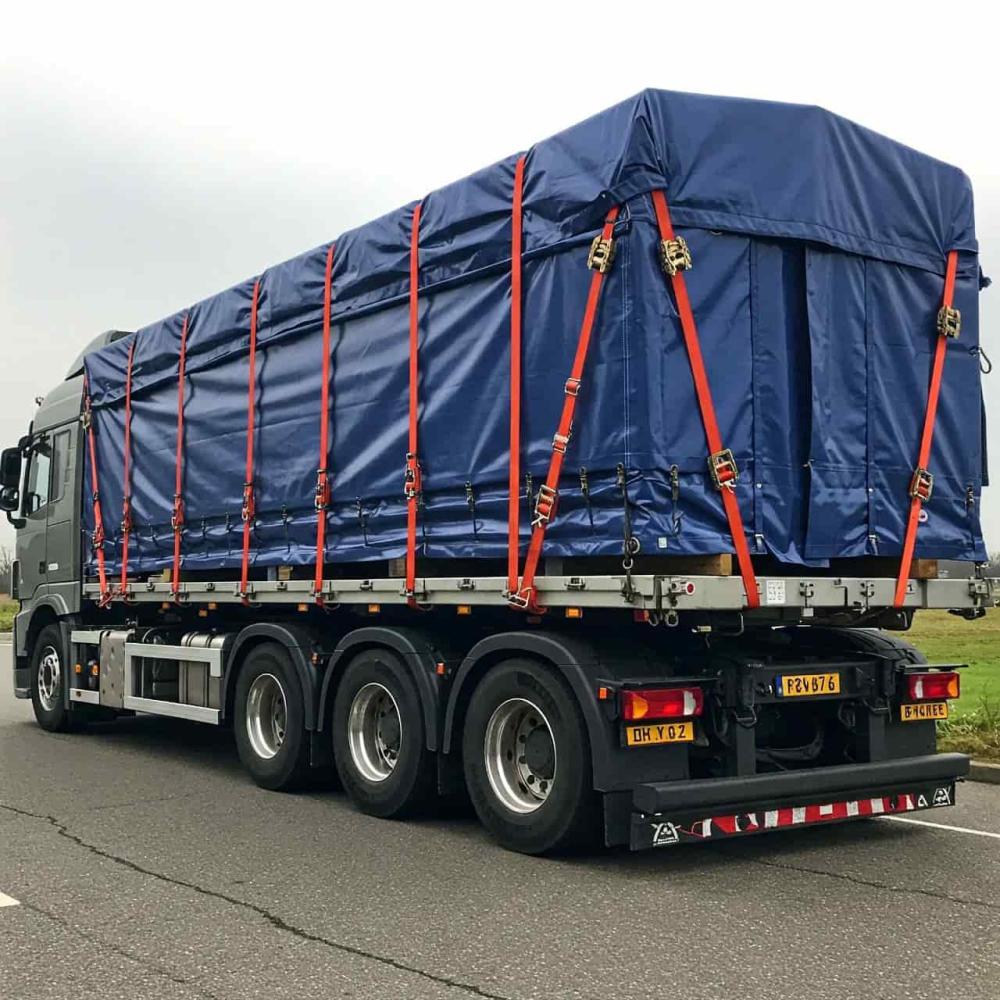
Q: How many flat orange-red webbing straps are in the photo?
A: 10